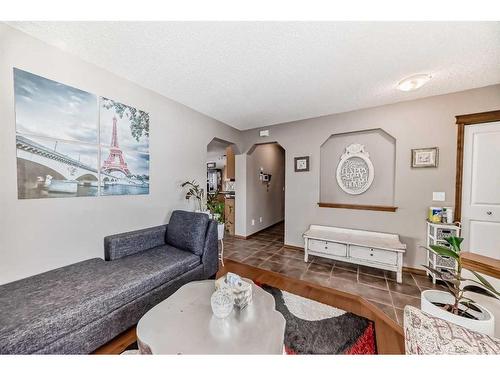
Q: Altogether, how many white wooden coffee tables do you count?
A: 1